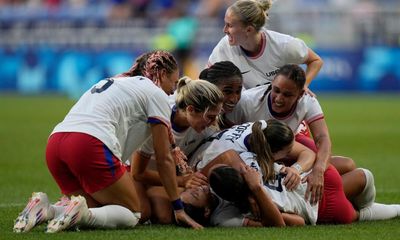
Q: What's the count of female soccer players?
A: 8